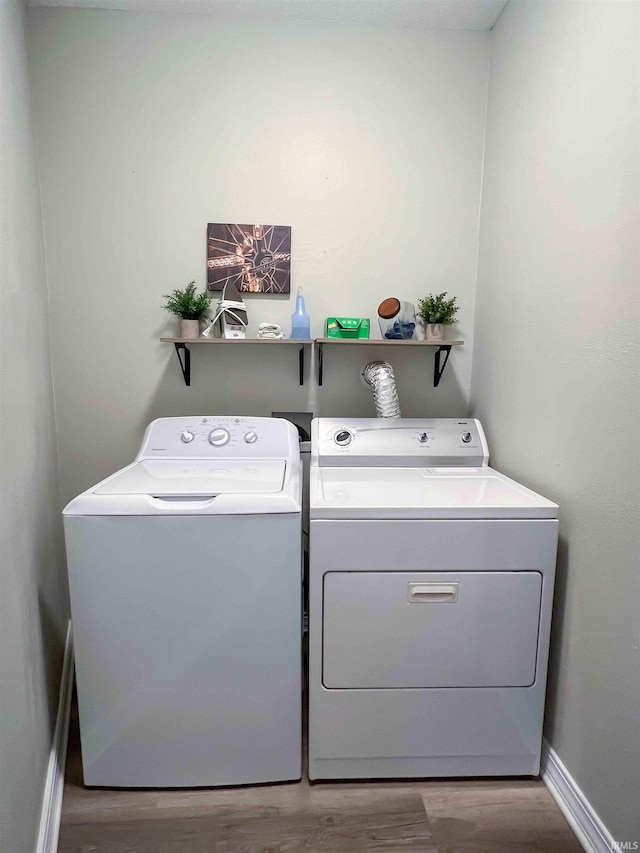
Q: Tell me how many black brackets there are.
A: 4